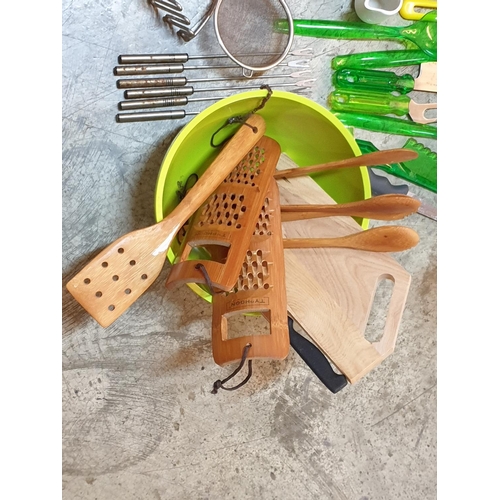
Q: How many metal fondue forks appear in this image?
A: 6